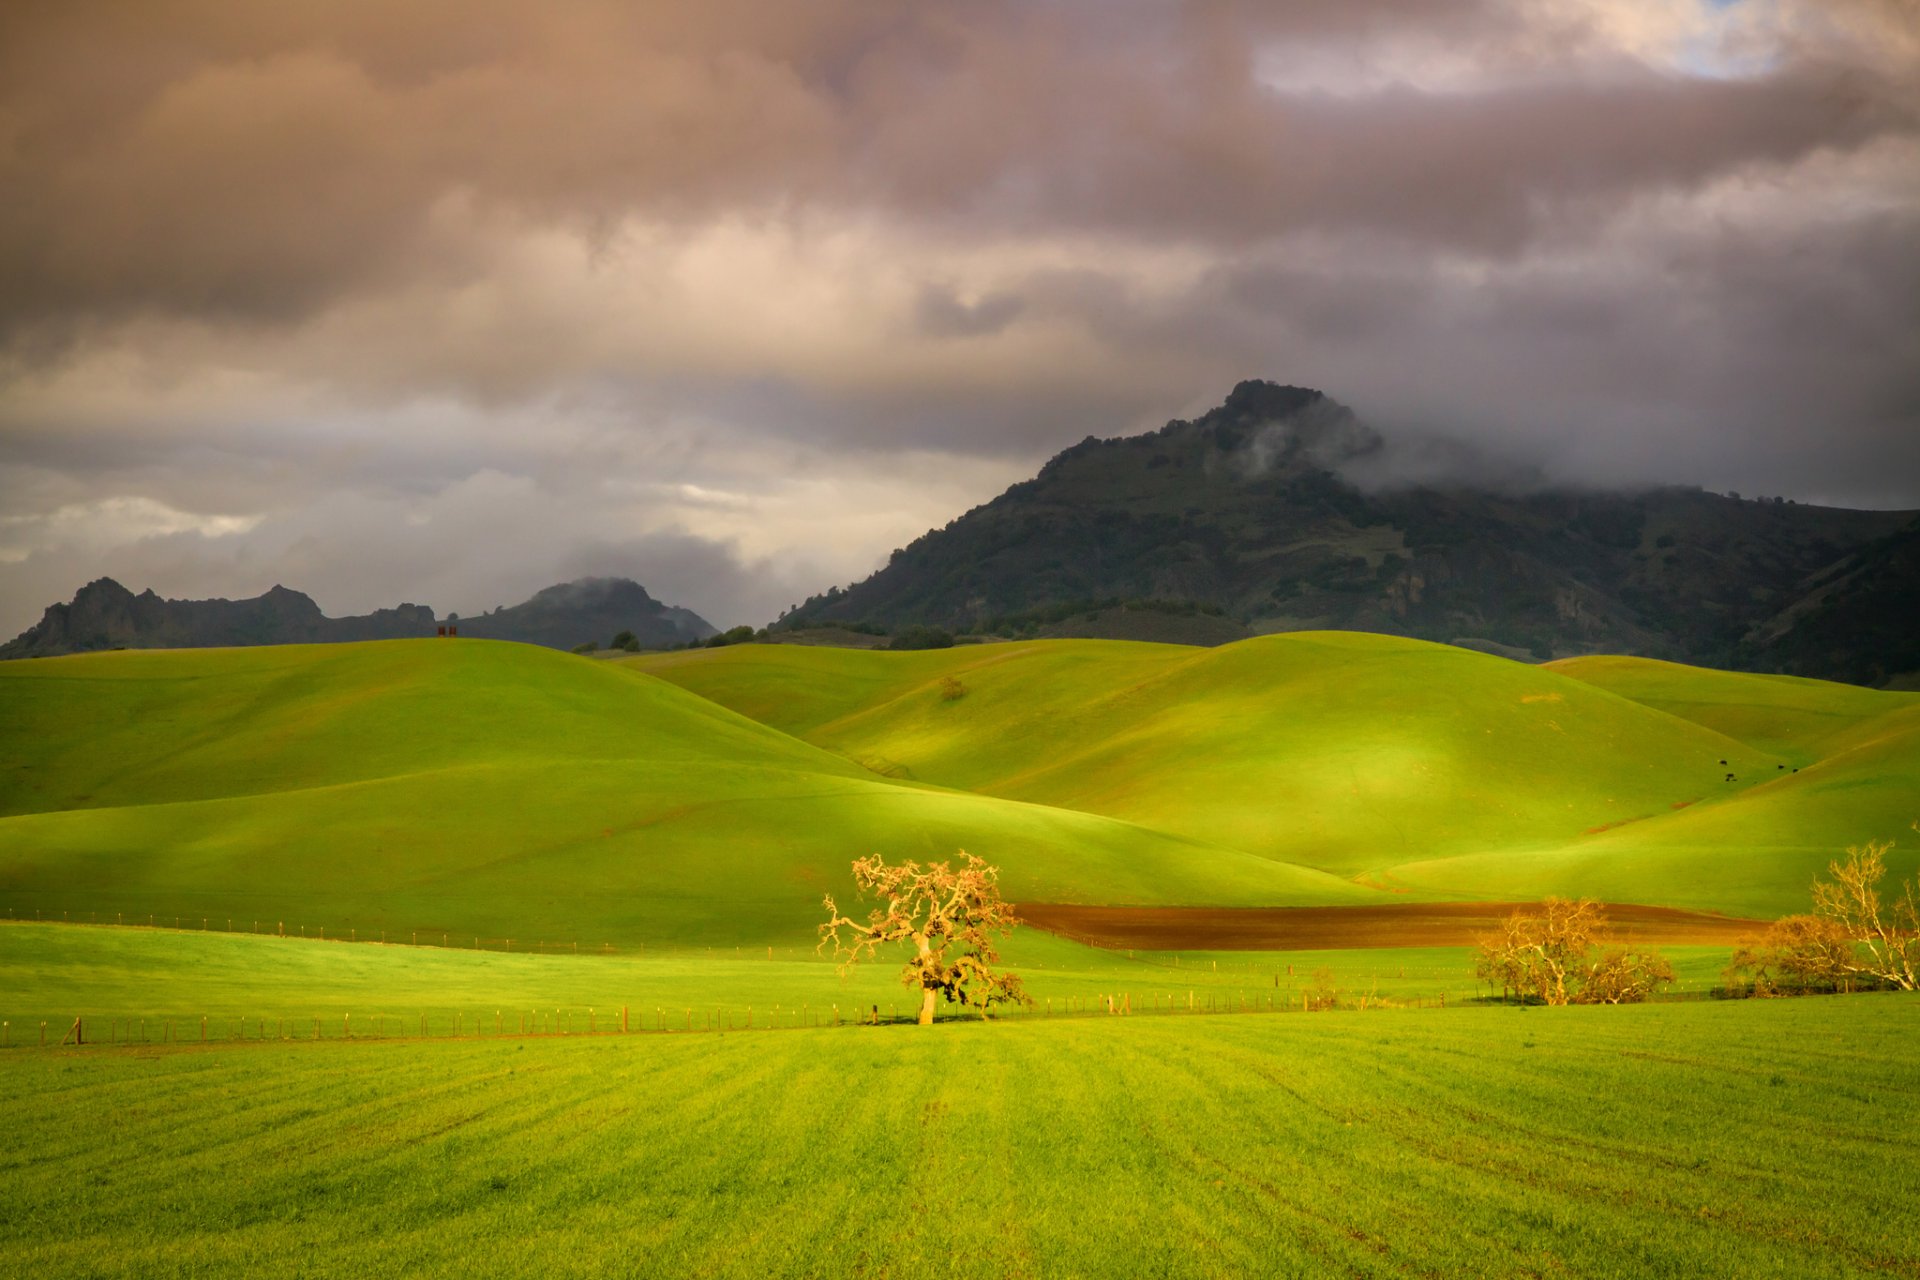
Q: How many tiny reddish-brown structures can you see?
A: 2